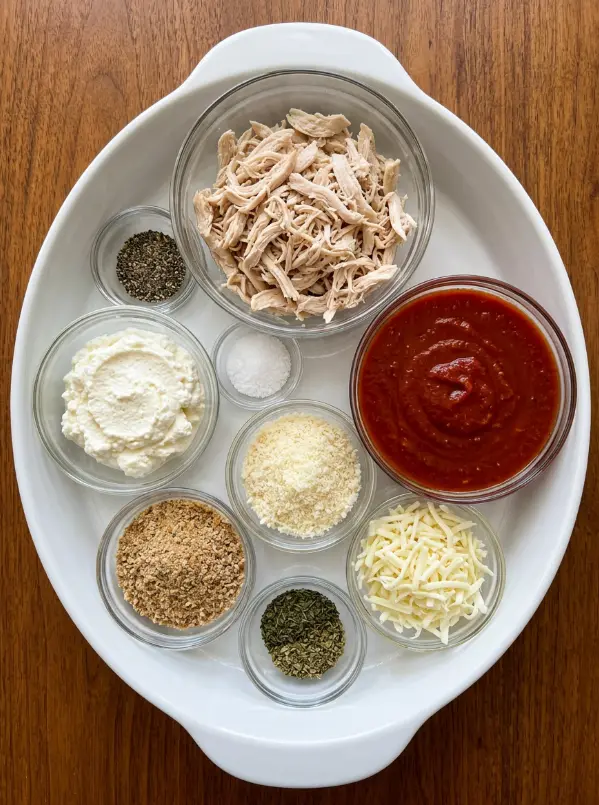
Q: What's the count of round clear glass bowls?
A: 9